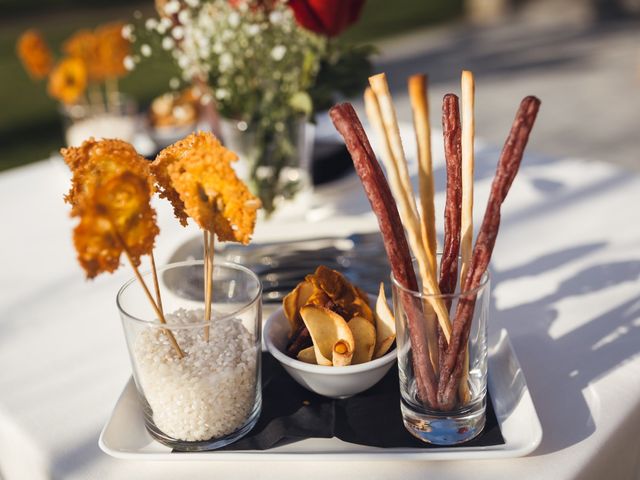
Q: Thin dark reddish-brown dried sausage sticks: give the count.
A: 3